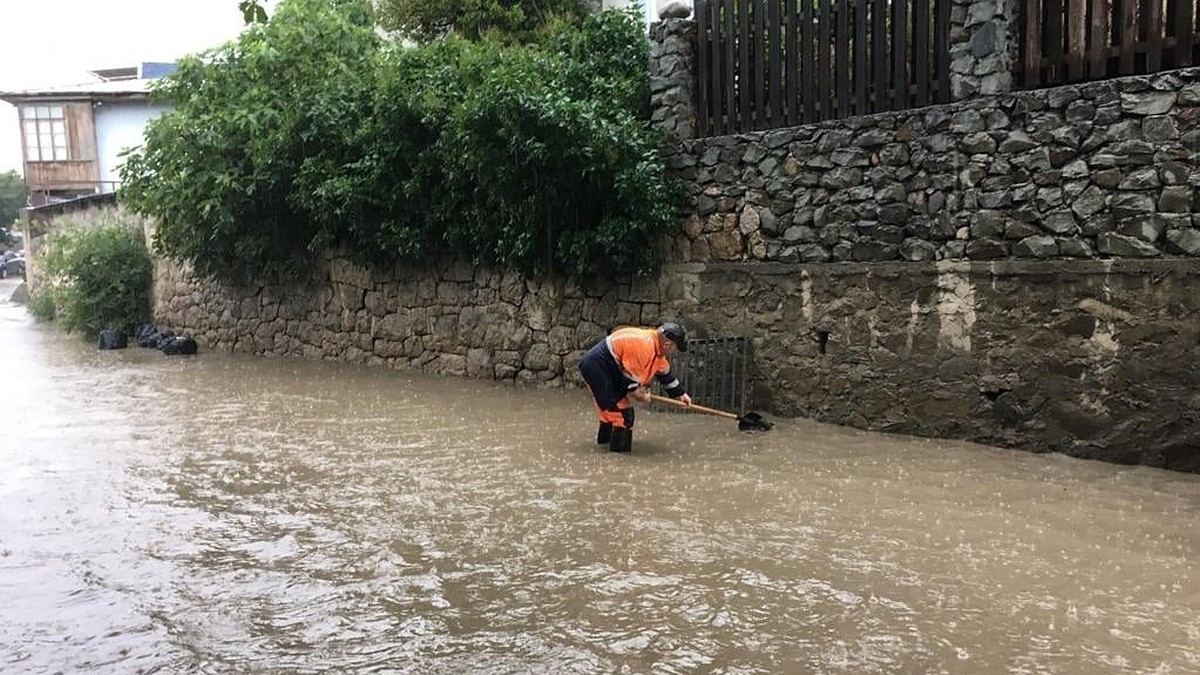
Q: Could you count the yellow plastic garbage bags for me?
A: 0